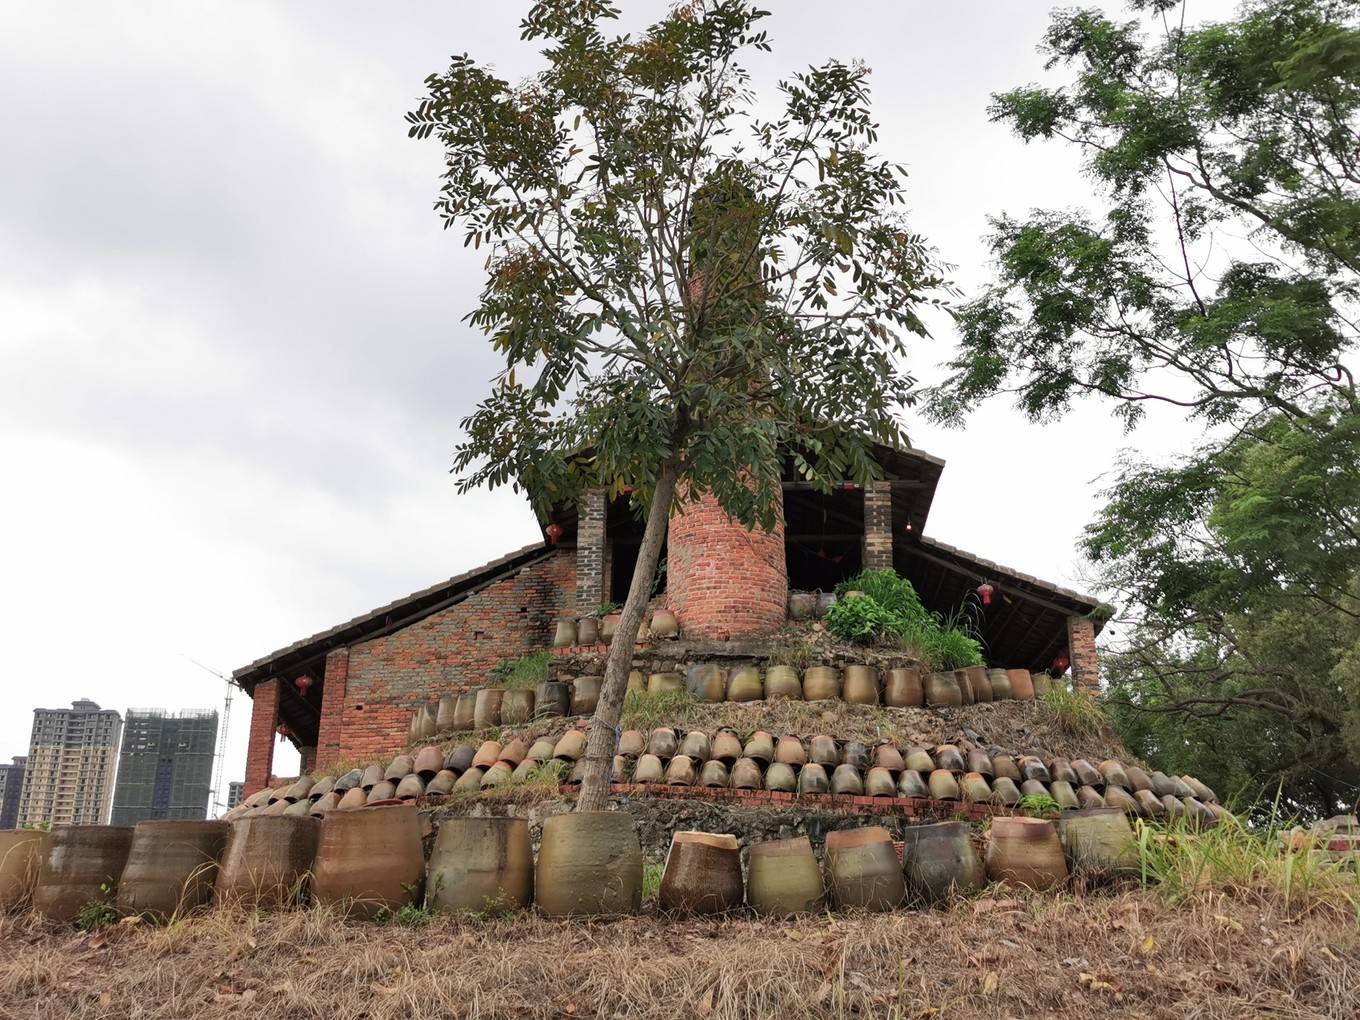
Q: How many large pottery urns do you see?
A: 13